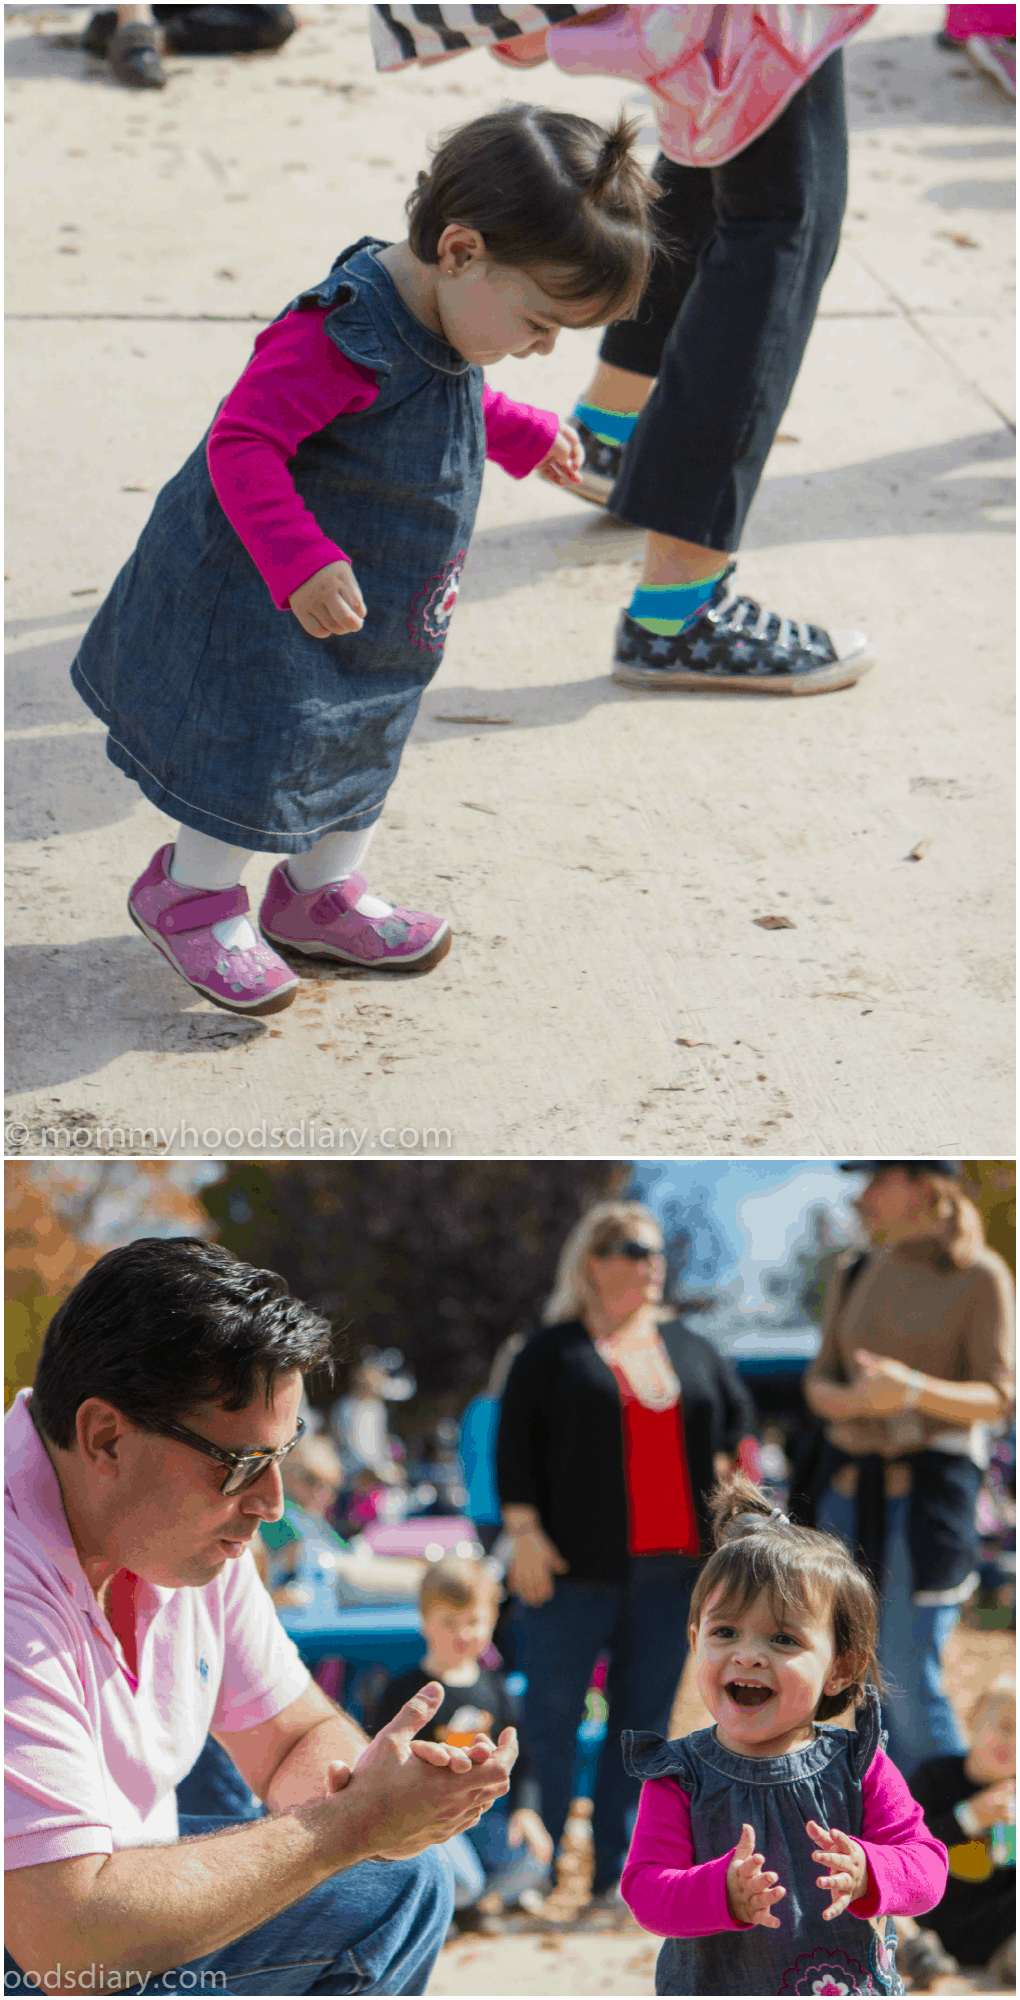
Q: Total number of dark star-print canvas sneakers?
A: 2